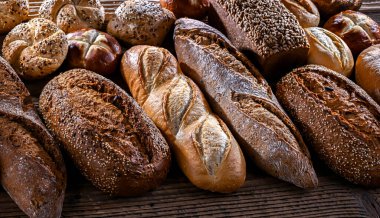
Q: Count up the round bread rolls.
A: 11